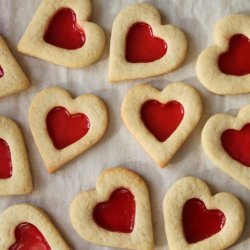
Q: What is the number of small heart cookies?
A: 11